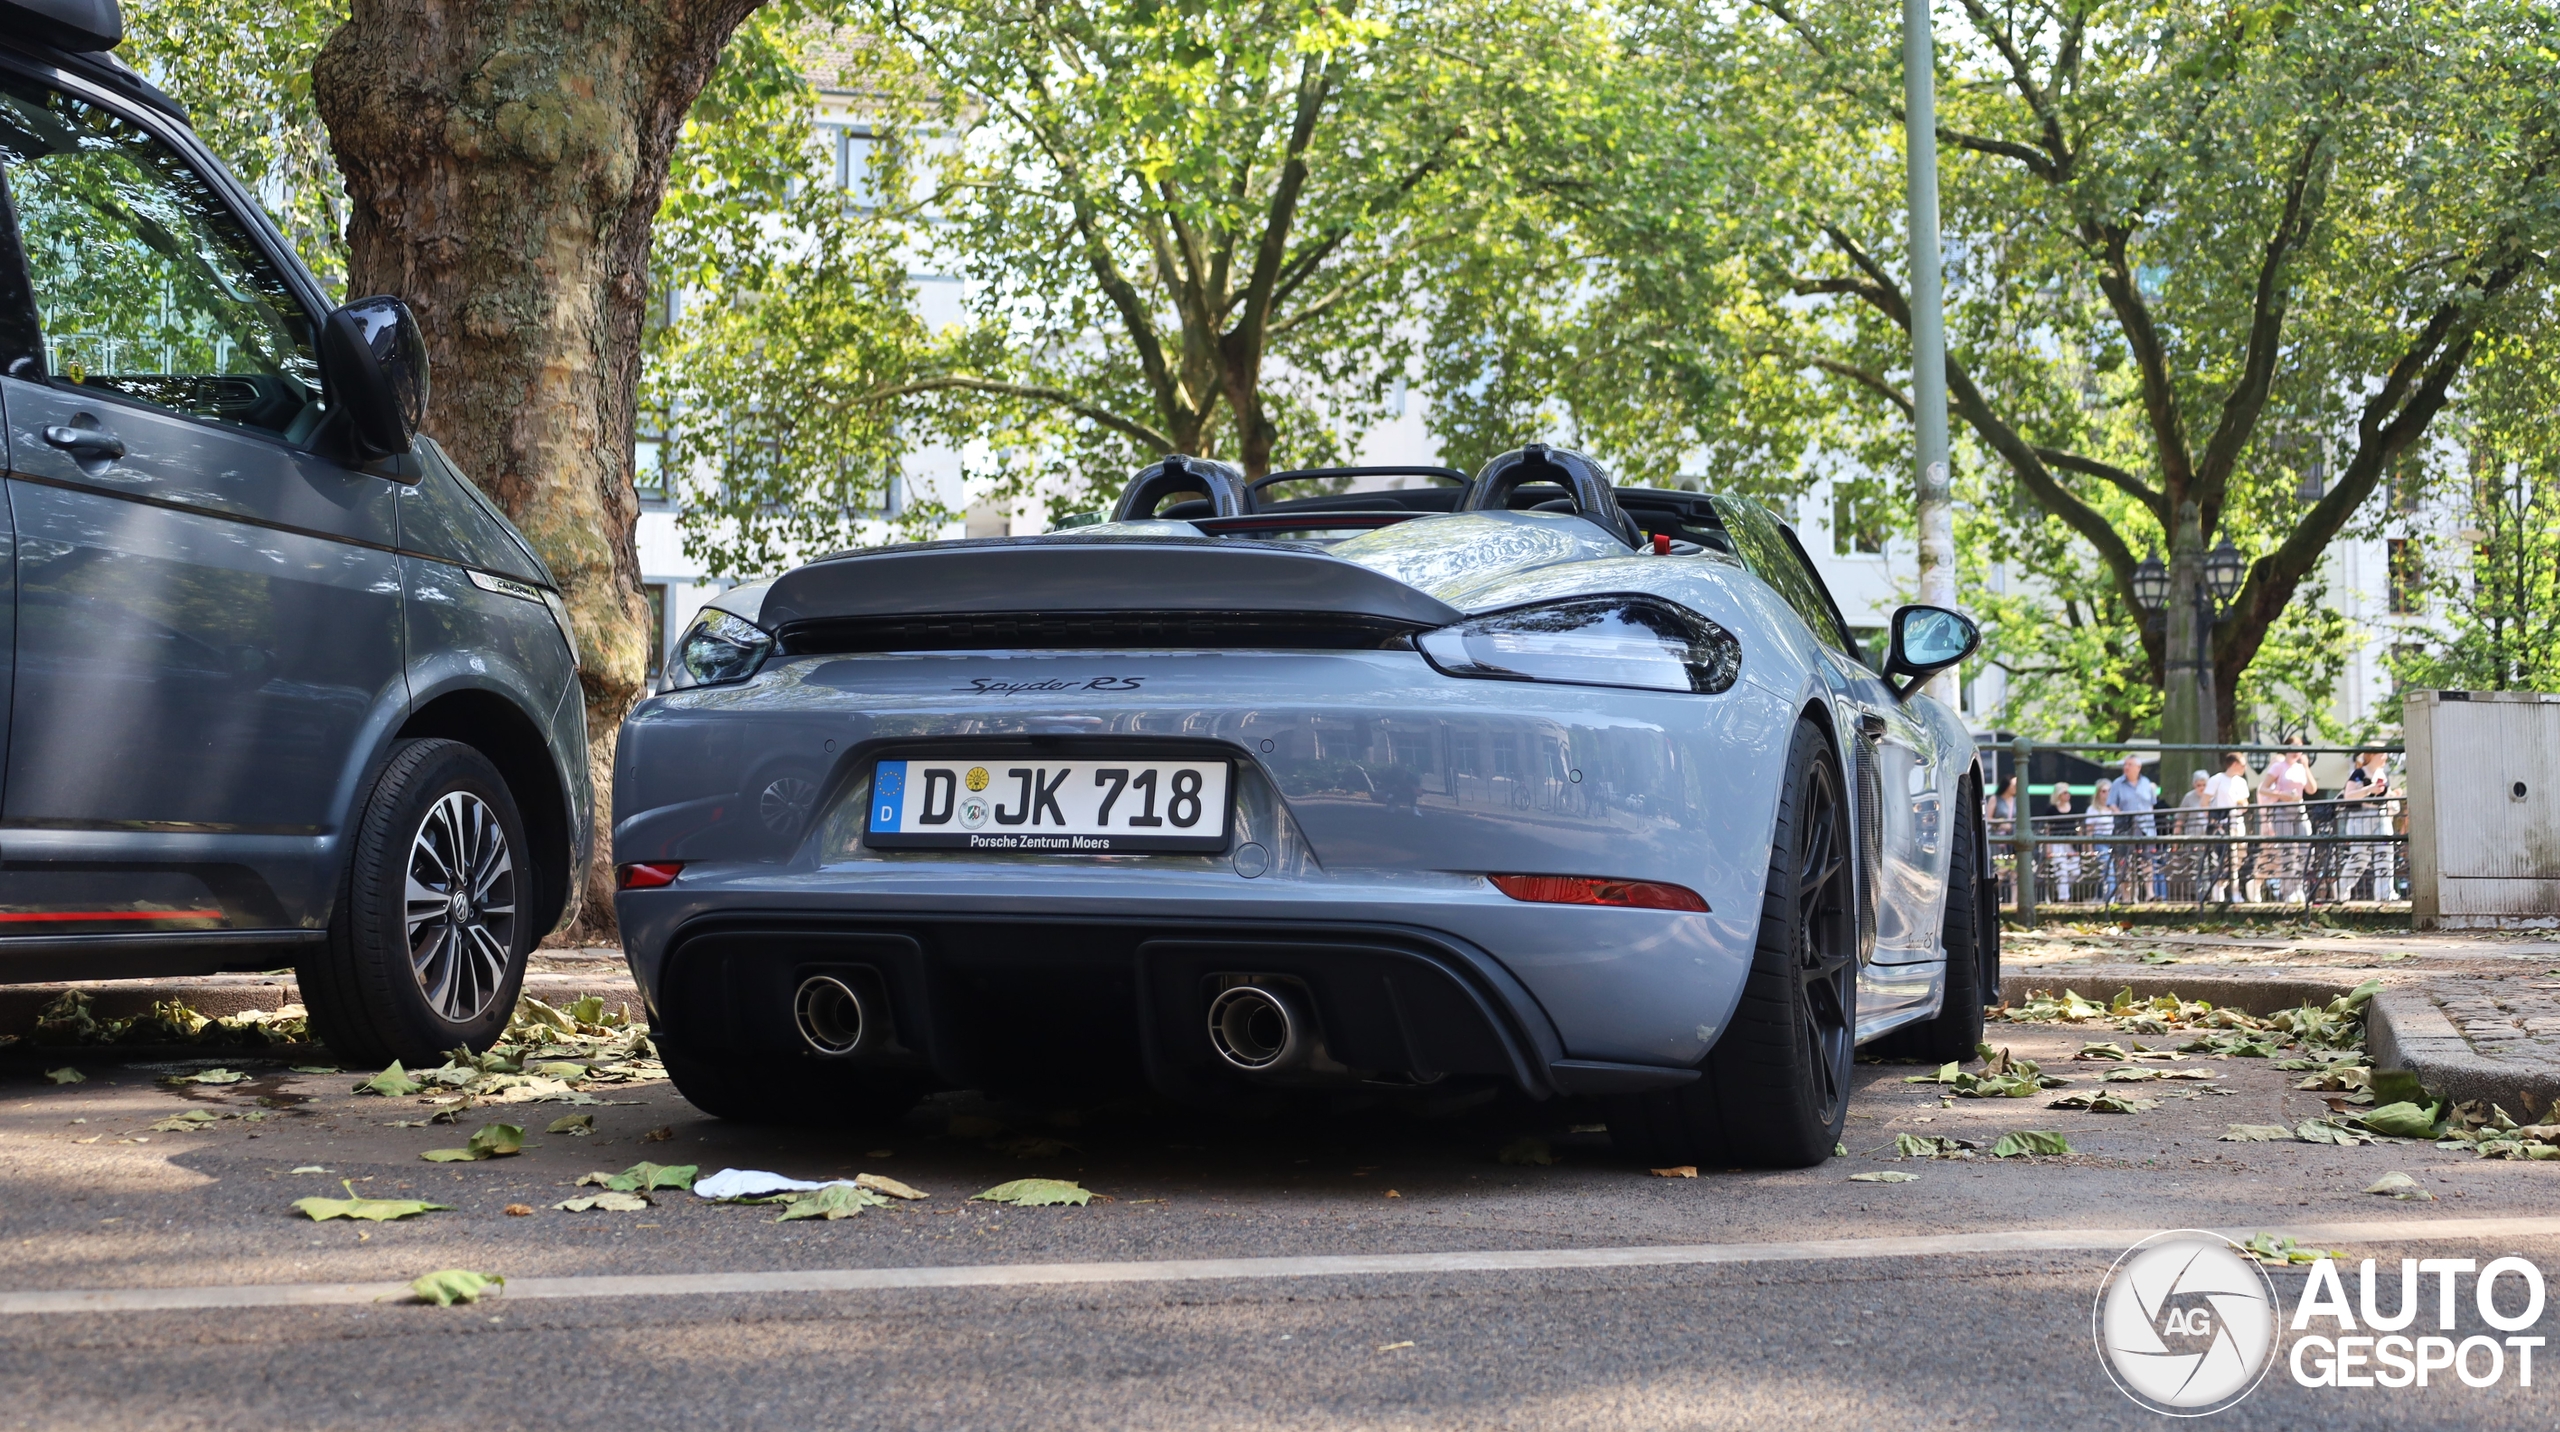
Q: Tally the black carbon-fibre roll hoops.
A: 2